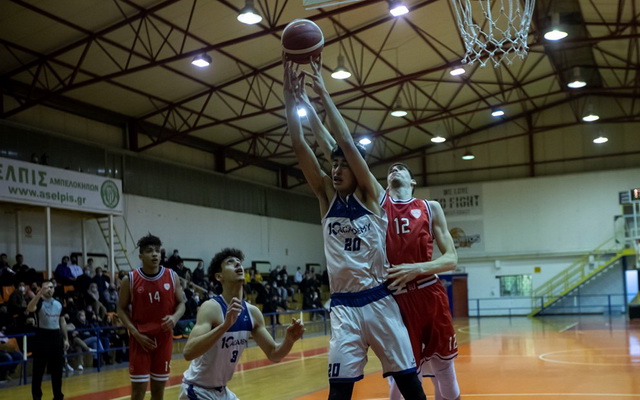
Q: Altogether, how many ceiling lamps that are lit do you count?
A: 15